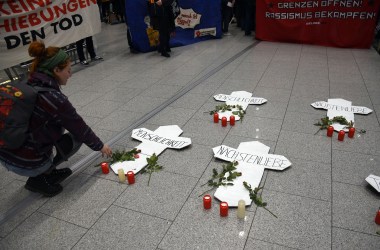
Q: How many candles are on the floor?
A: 13